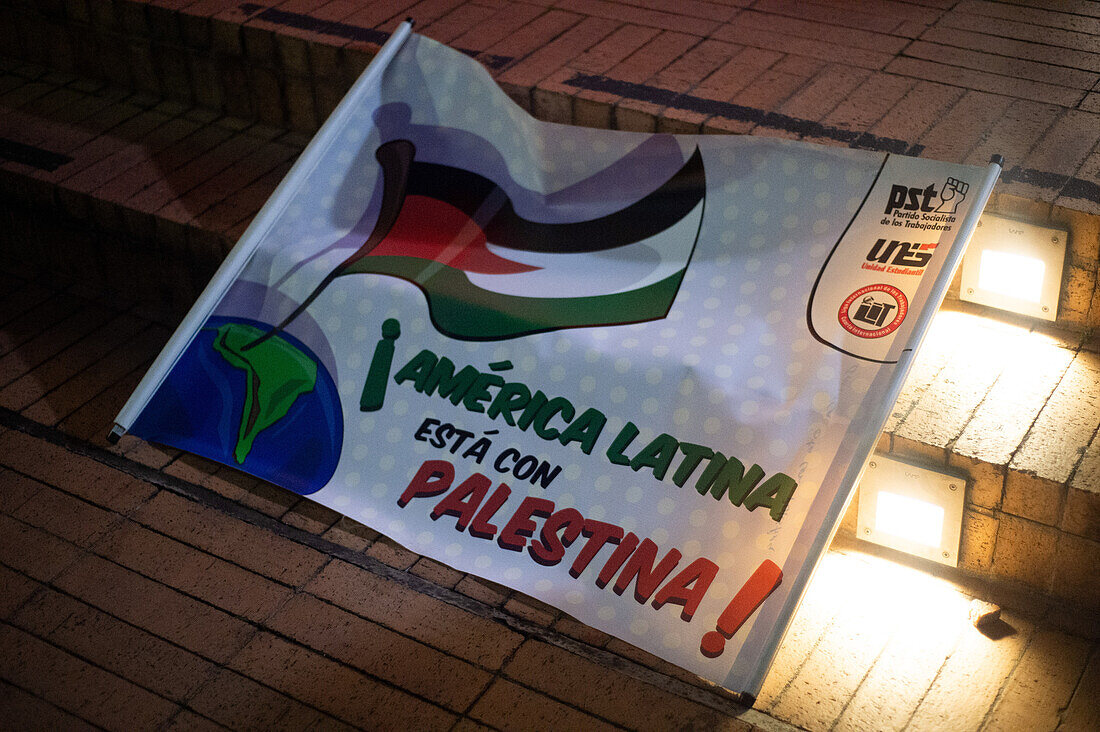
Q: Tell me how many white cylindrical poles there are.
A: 2